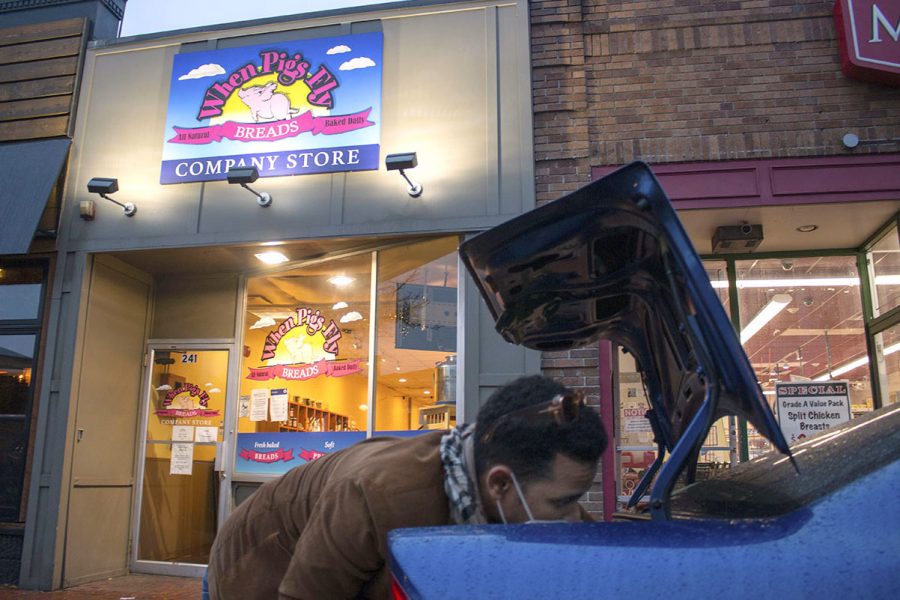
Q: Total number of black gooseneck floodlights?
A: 3